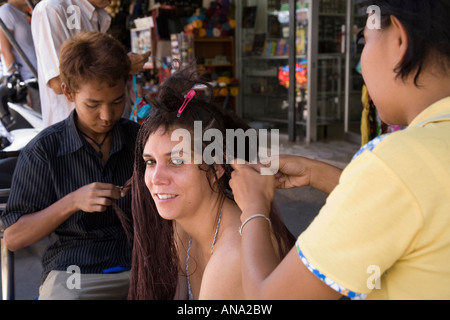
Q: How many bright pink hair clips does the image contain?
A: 1